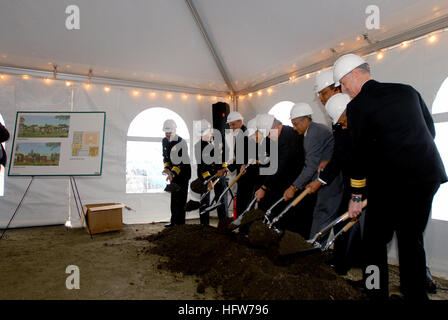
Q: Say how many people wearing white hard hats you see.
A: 9